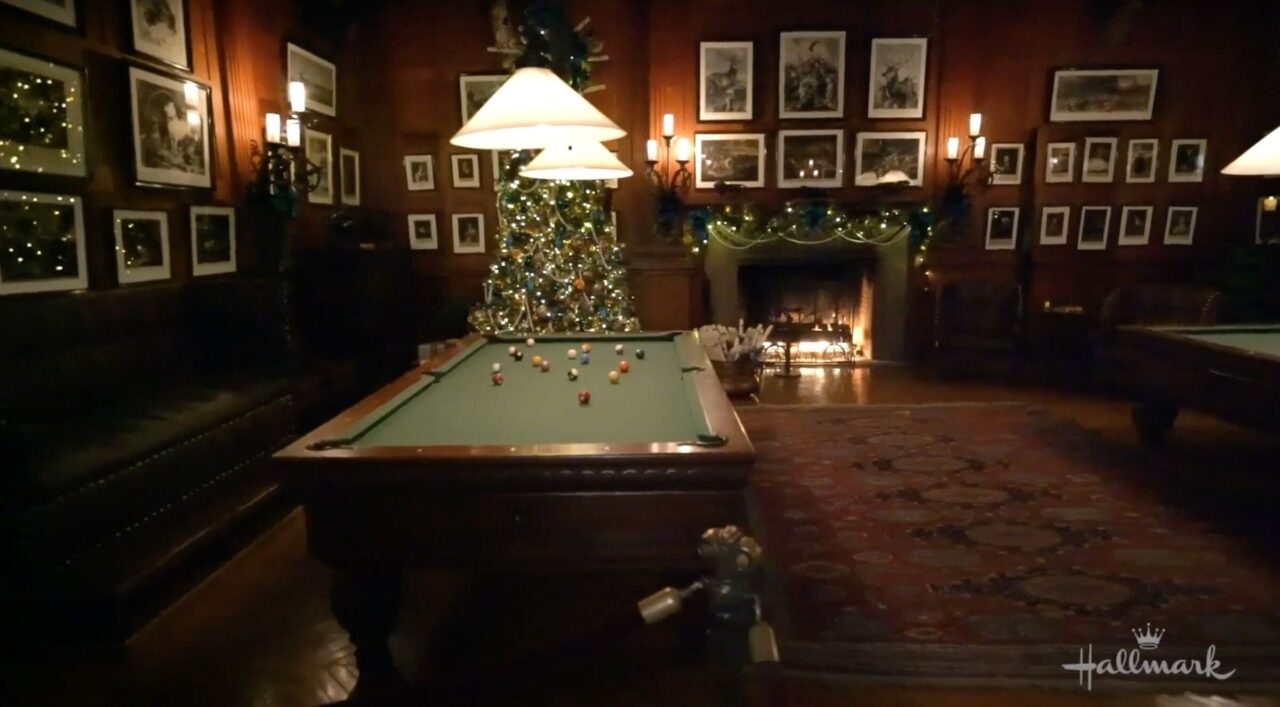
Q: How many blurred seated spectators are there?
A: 0